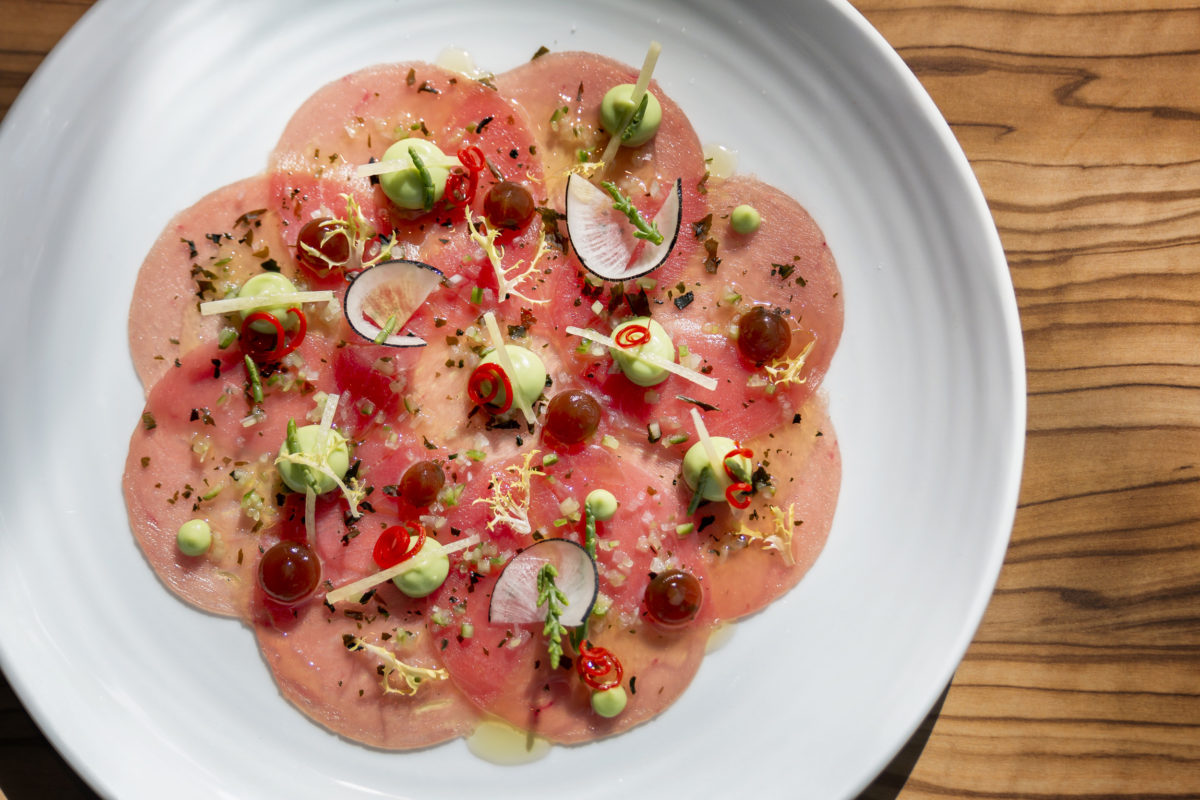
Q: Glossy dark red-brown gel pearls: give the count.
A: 7